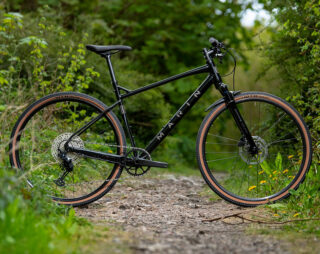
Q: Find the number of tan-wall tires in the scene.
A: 2